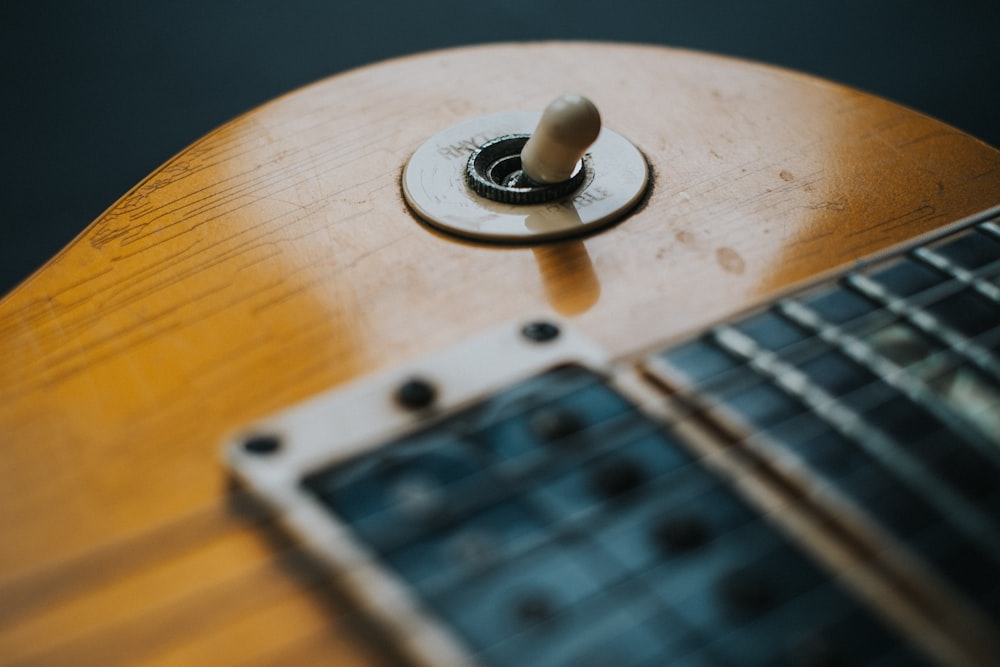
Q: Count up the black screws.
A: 3